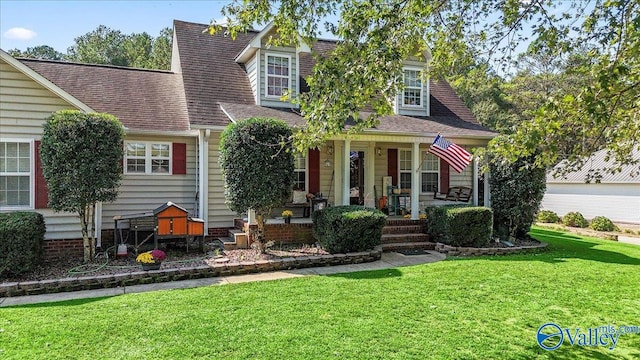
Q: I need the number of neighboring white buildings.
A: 1